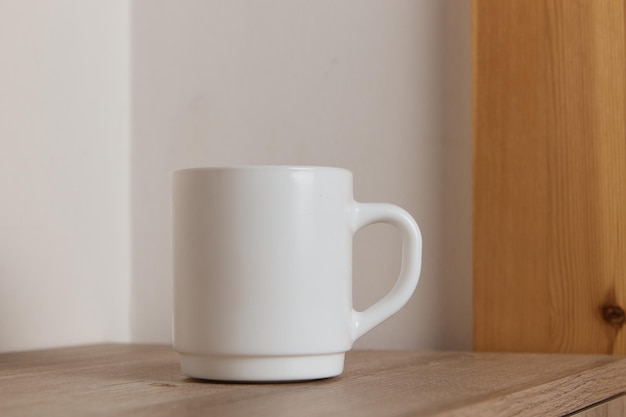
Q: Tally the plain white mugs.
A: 1